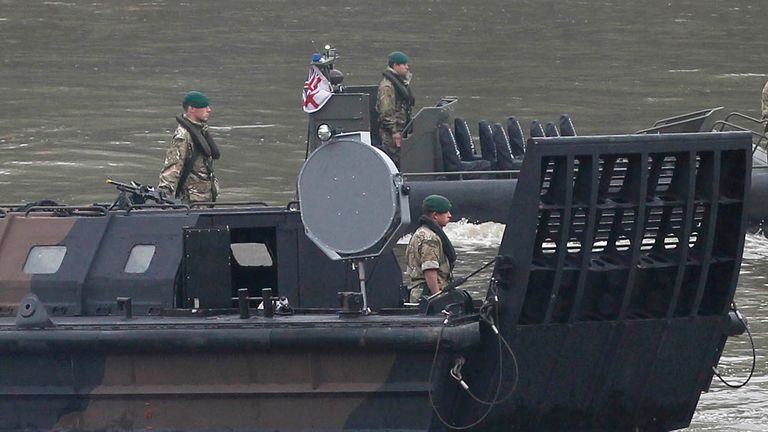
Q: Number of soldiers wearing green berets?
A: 3